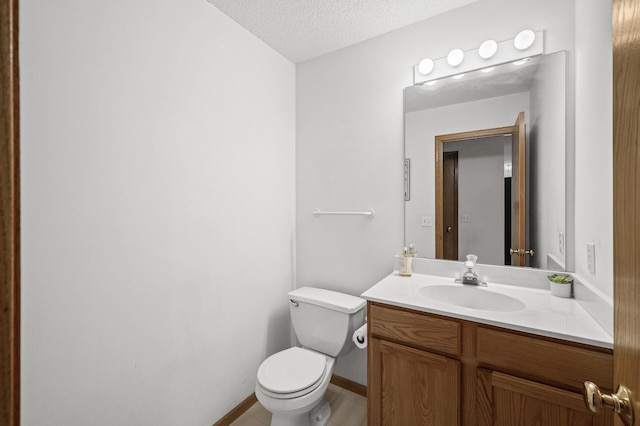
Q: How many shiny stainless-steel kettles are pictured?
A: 0